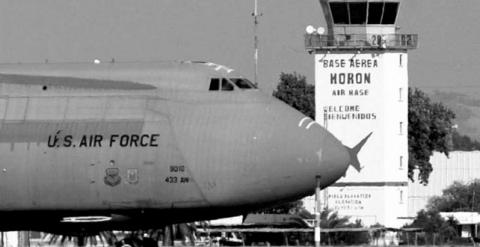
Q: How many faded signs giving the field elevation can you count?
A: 1